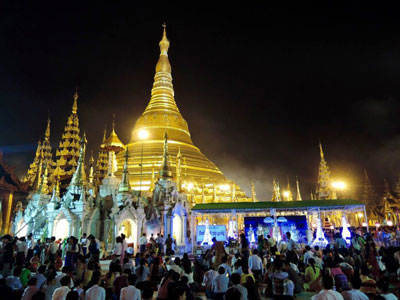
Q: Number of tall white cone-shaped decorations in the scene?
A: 4